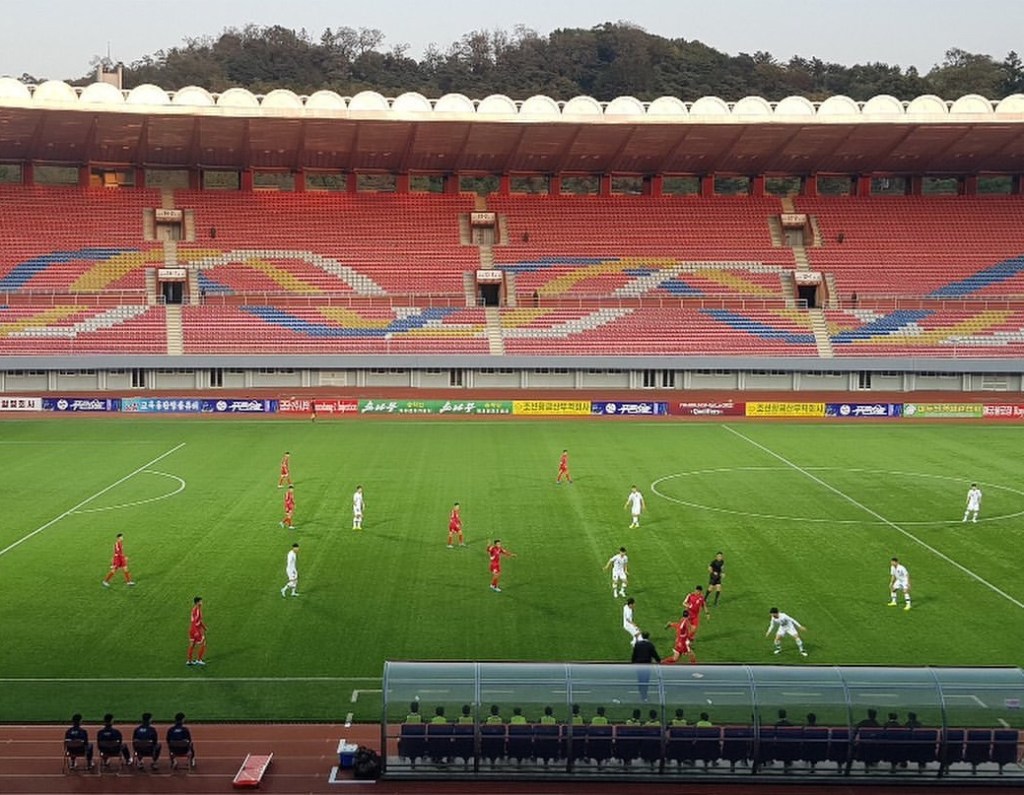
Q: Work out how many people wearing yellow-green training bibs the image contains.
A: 12